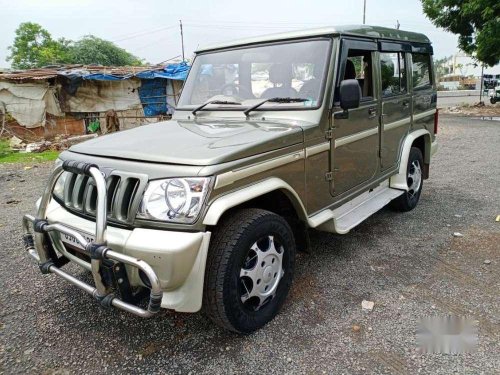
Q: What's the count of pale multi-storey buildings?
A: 1